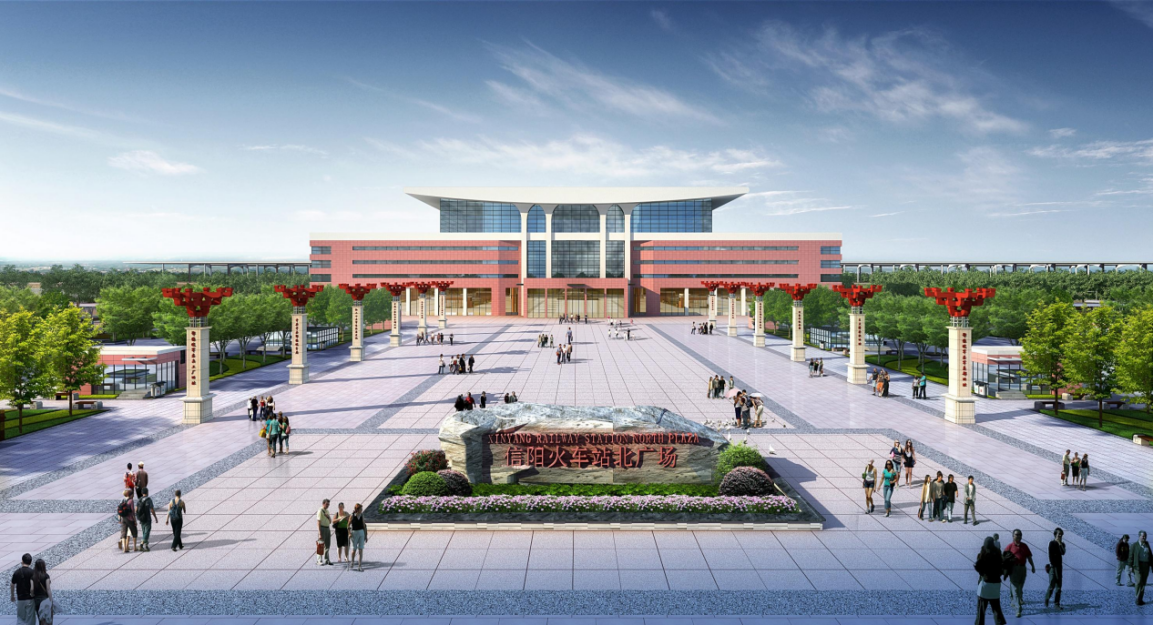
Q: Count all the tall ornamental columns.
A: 12